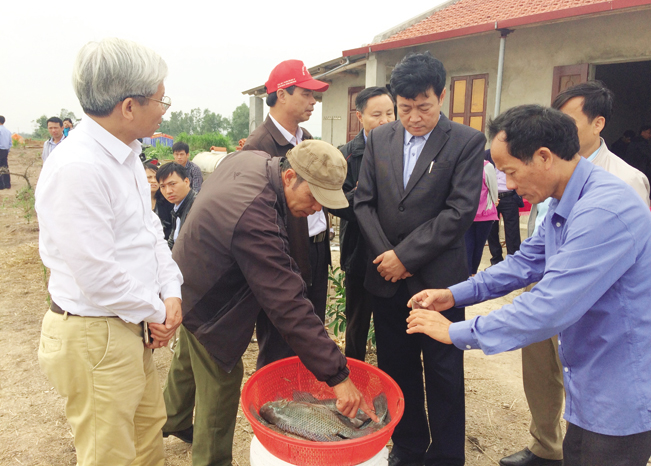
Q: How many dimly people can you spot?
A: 2